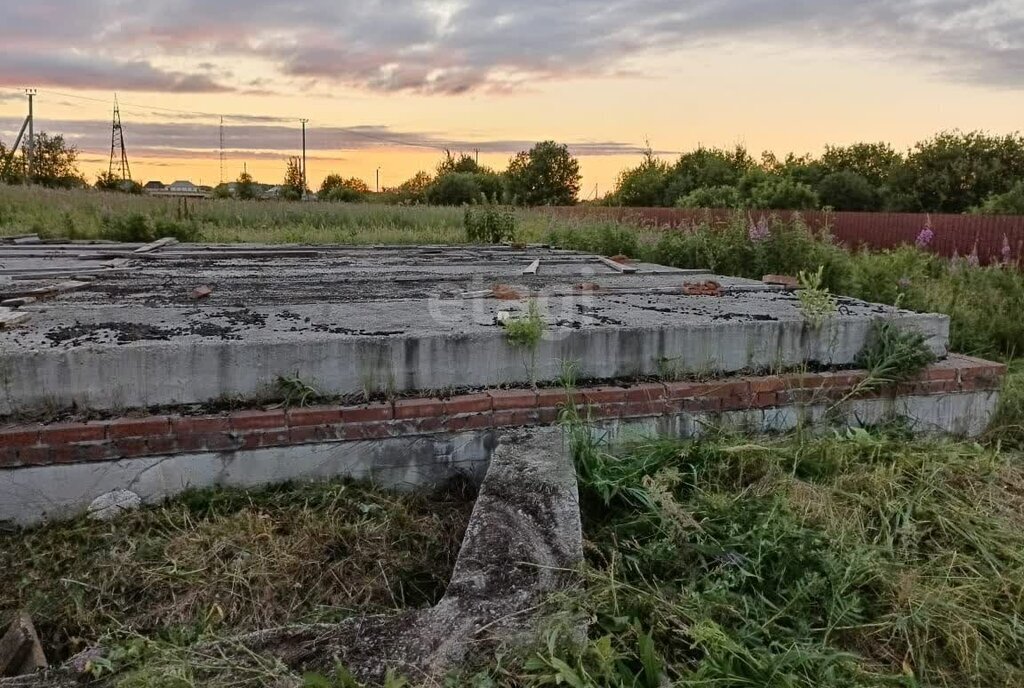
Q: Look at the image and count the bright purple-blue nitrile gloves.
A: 0